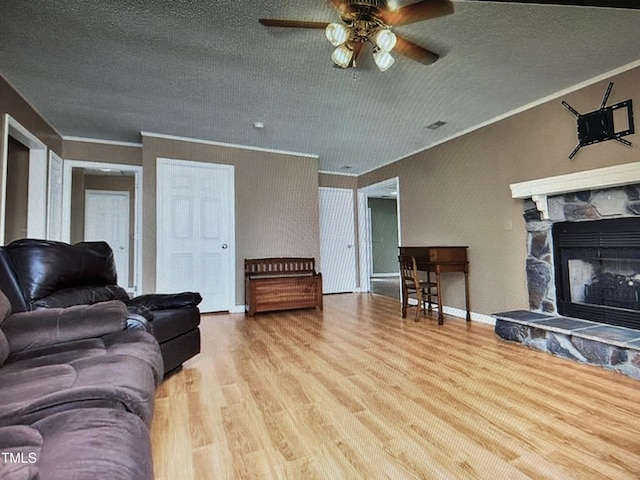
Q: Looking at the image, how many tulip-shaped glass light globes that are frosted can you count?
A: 4